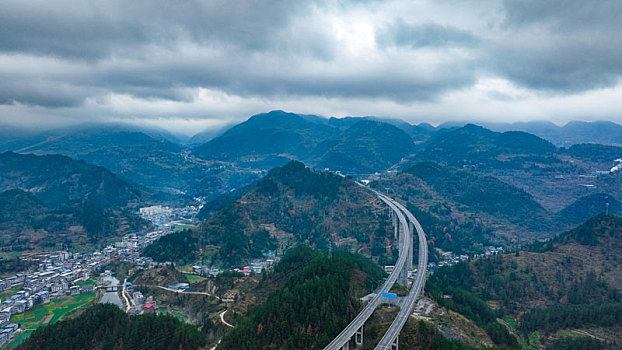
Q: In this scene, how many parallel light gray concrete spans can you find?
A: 2